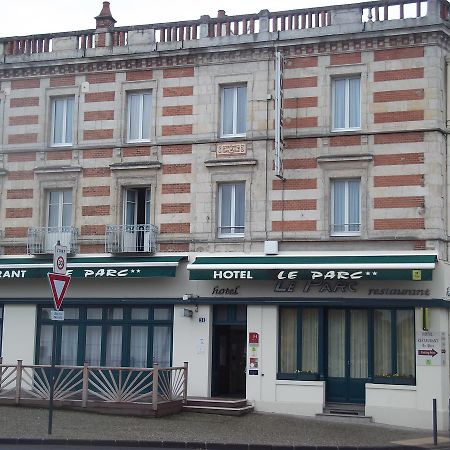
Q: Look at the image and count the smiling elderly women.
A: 0